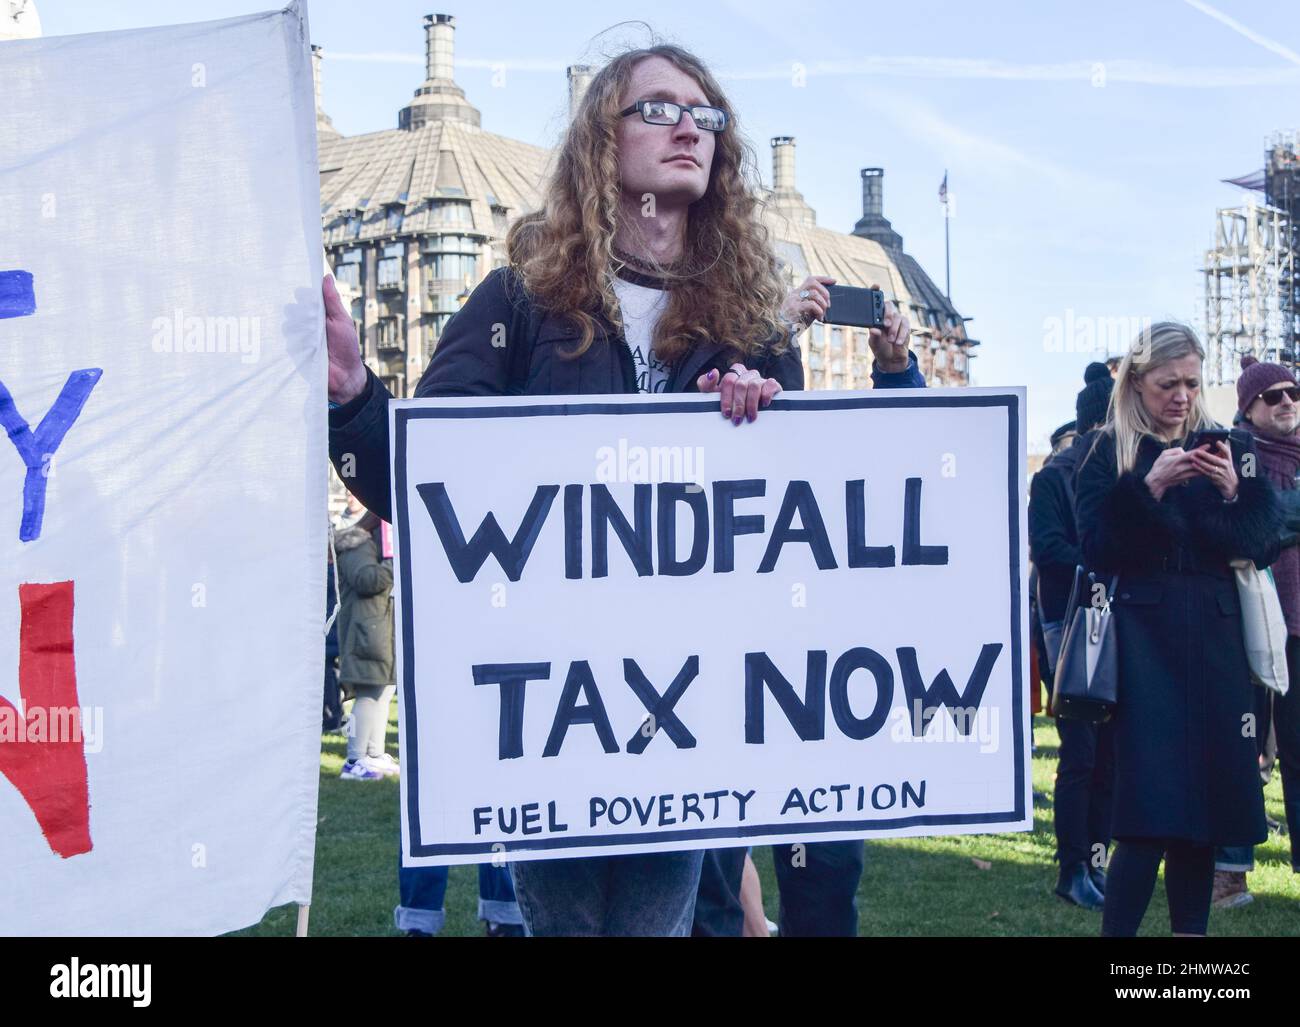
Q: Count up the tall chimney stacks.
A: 5